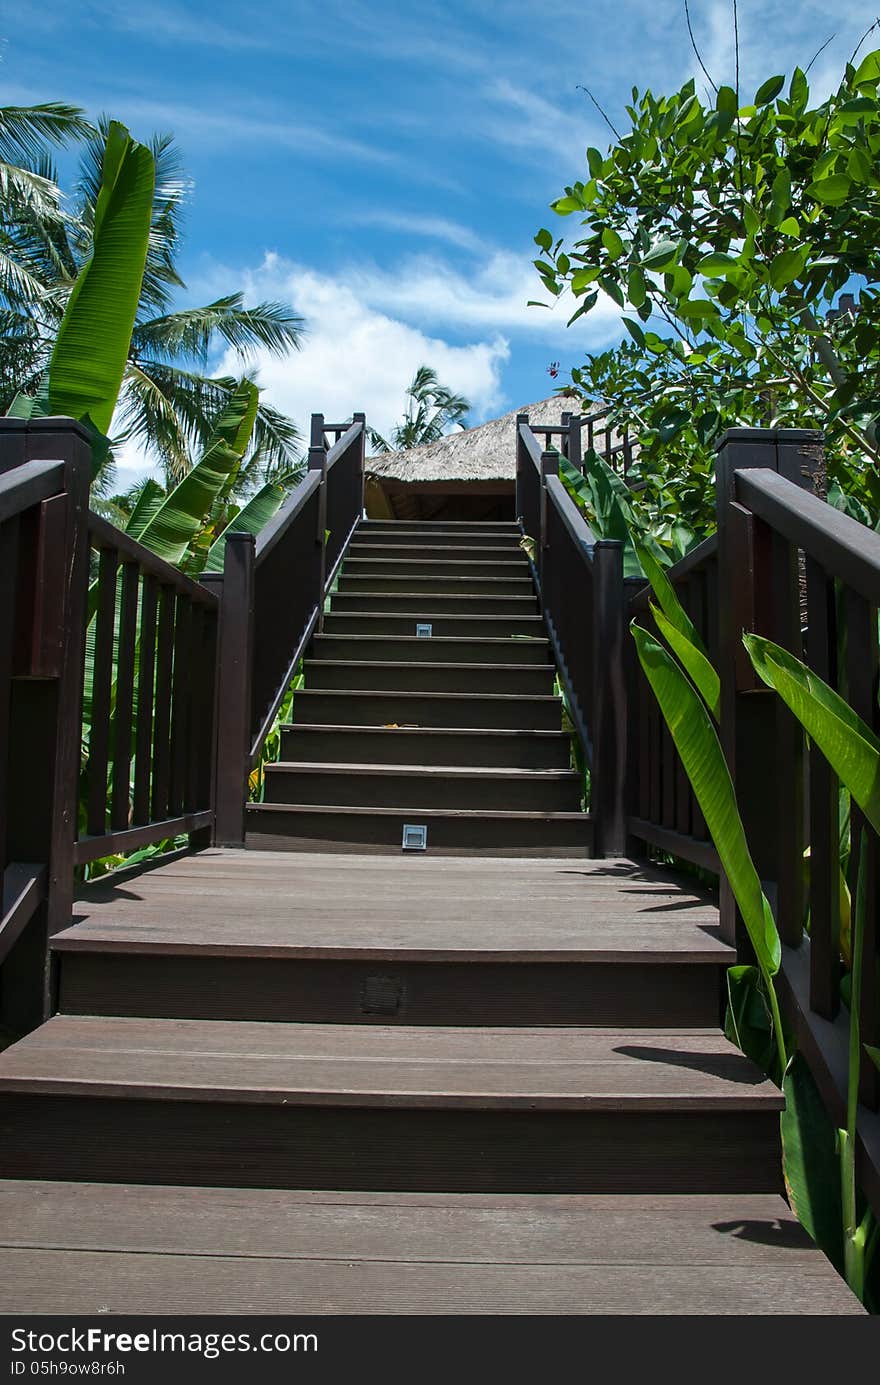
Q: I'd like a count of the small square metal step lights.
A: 2